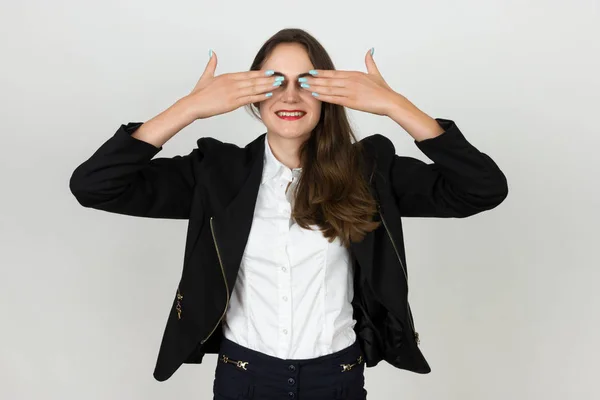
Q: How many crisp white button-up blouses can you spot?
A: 1